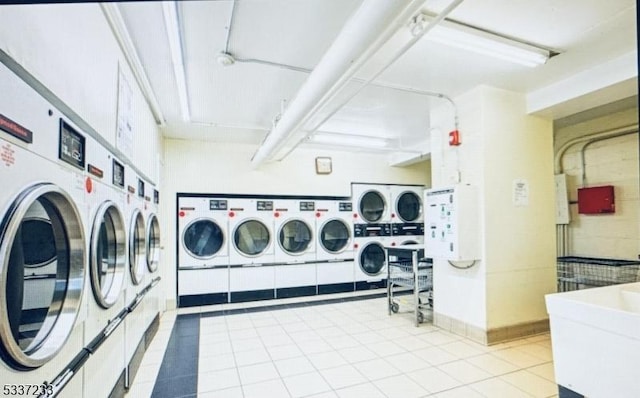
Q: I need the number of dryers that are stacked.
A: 4